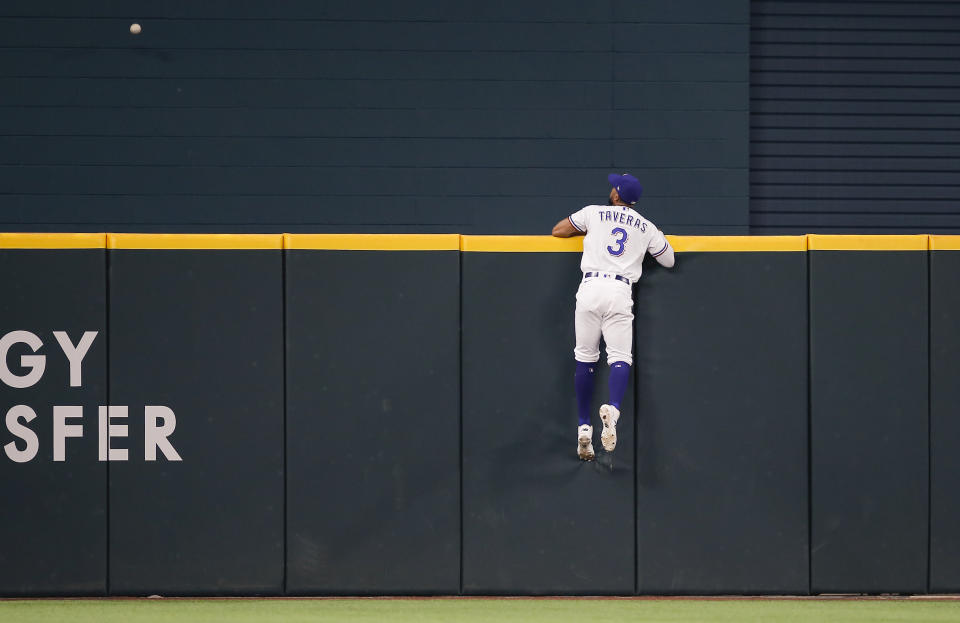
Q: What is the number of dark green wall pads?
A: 7